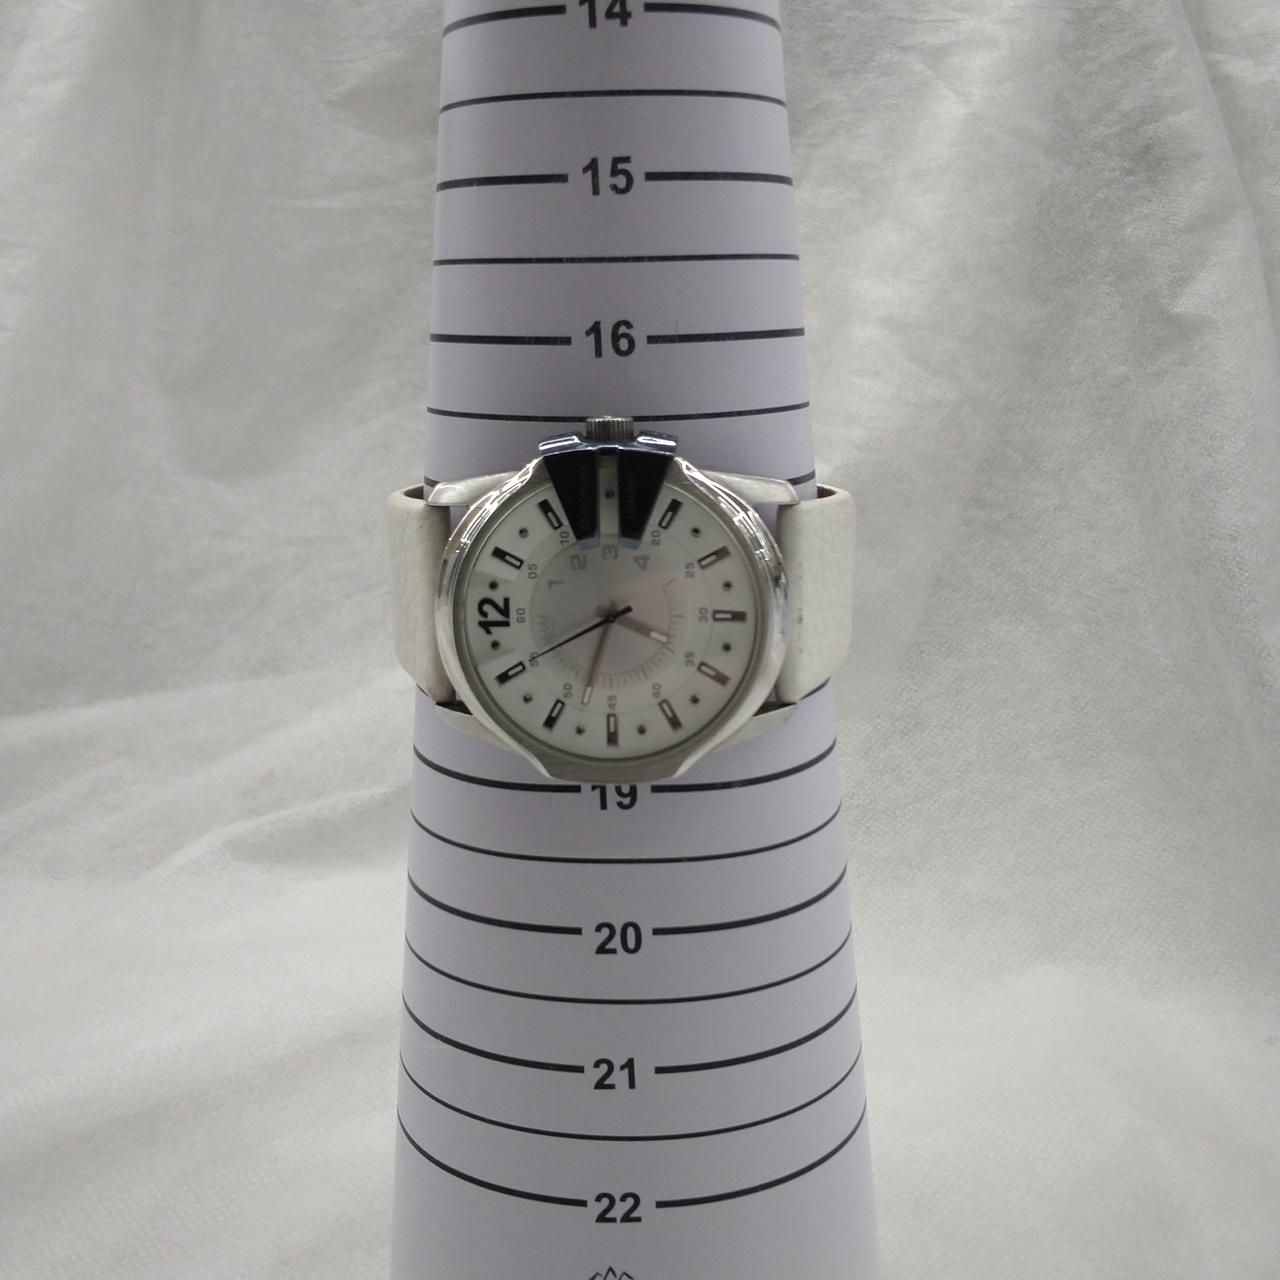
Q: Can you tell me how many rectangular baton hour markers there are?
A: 10